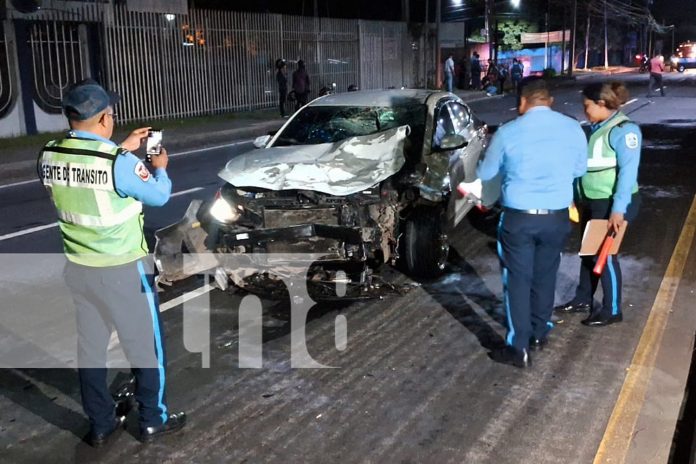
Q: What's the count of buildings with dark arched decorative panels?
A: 1